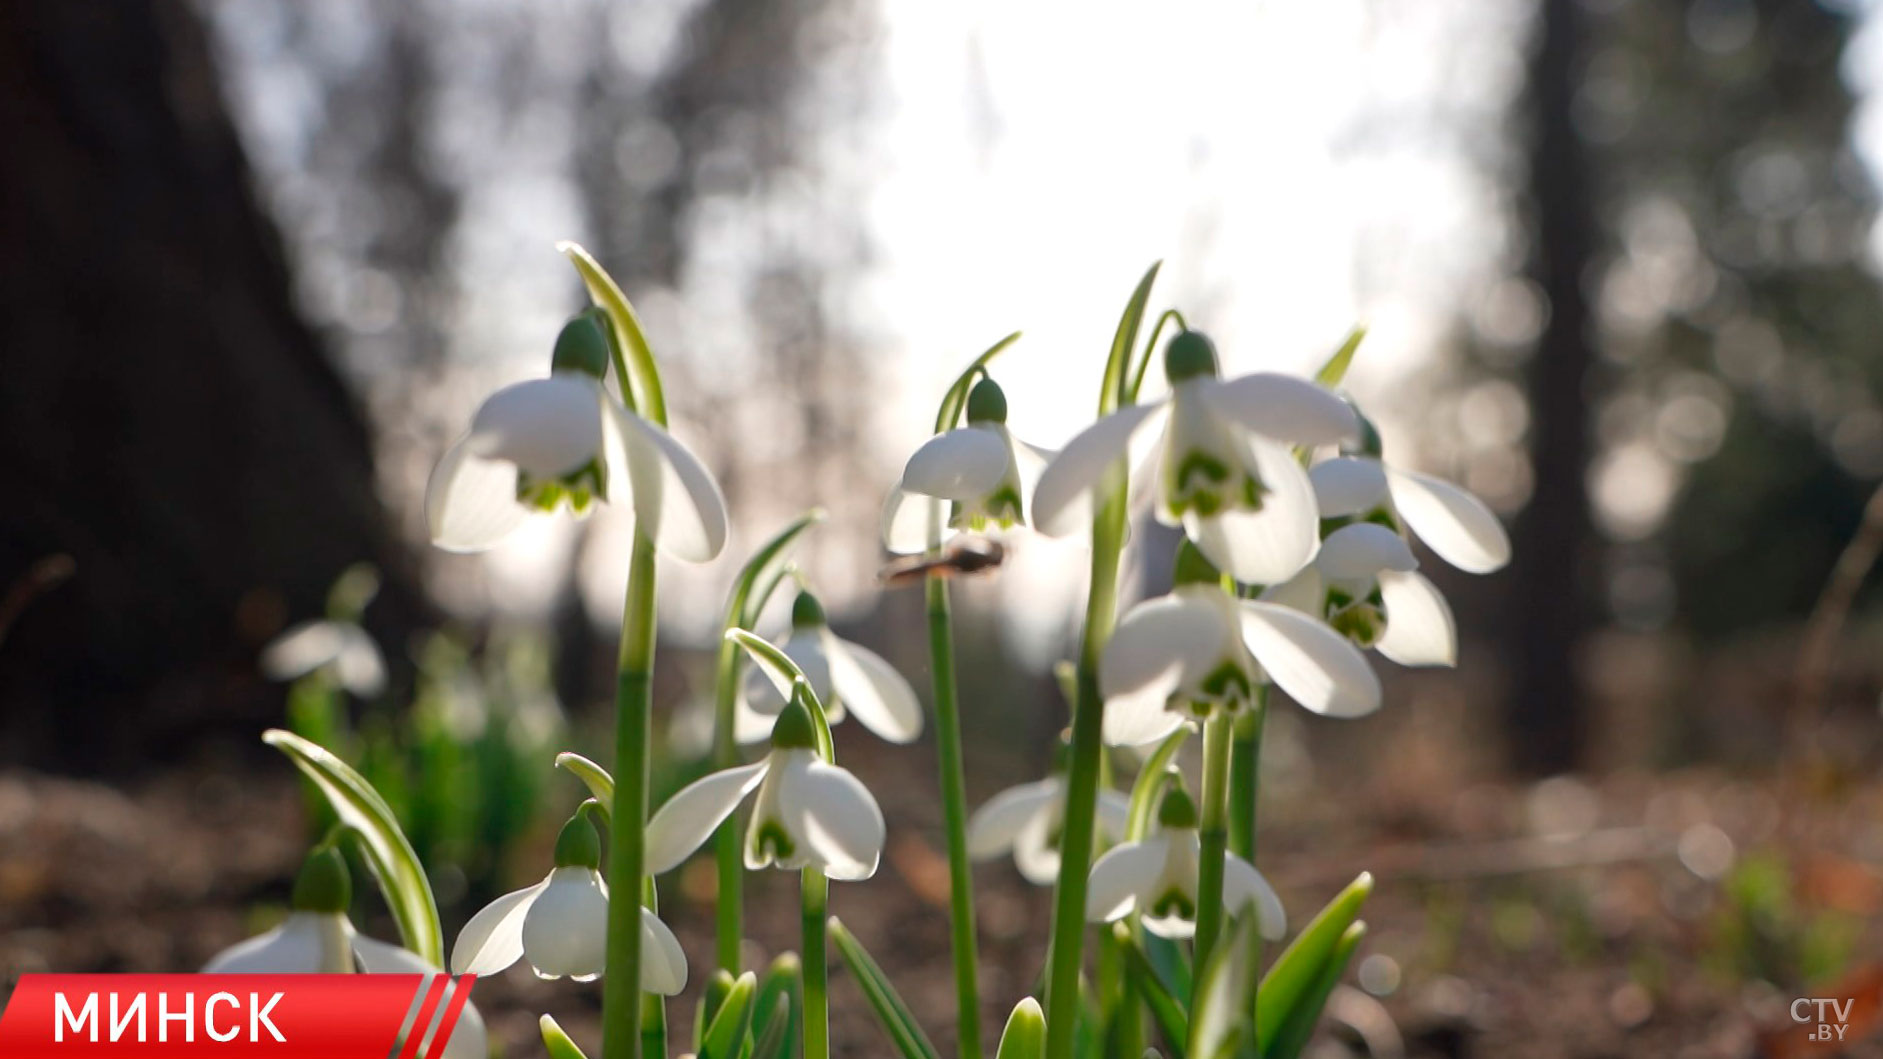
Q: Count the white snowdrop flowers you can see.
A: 13